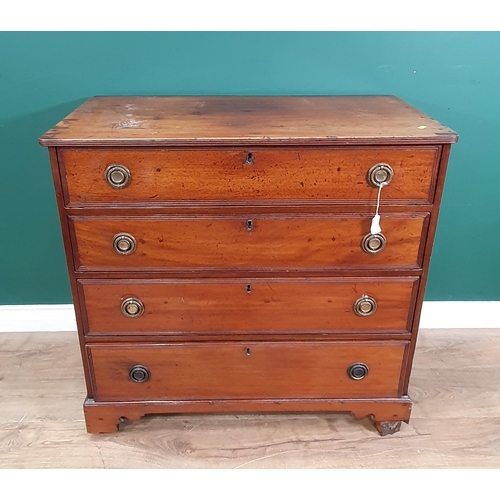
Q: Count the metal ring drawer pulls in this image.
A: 8